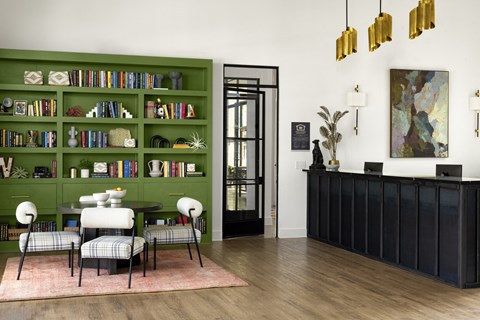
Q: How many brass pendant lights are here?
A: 3